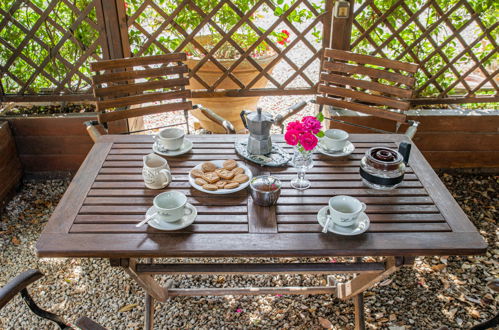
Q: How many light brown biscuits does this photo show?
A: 11